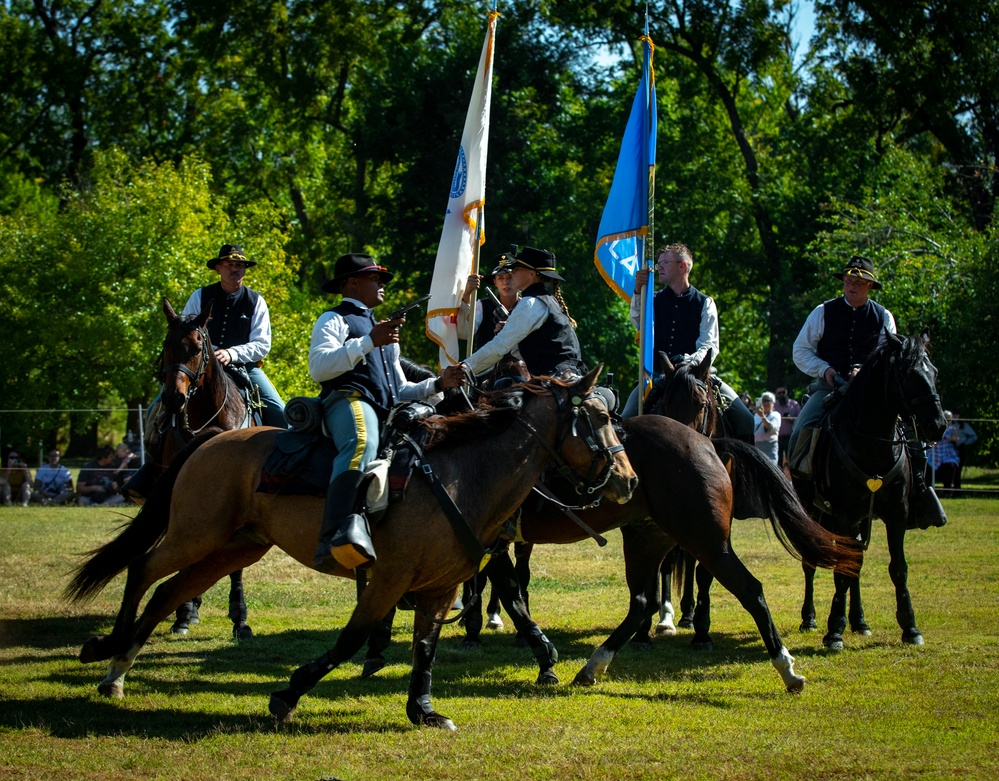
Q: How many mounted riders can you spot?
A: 6